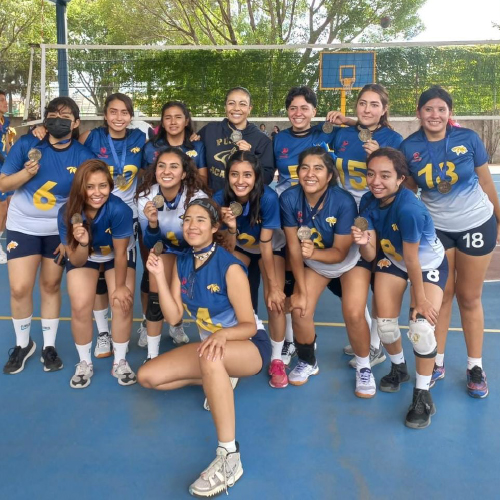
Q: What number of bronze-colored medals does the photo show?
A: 12